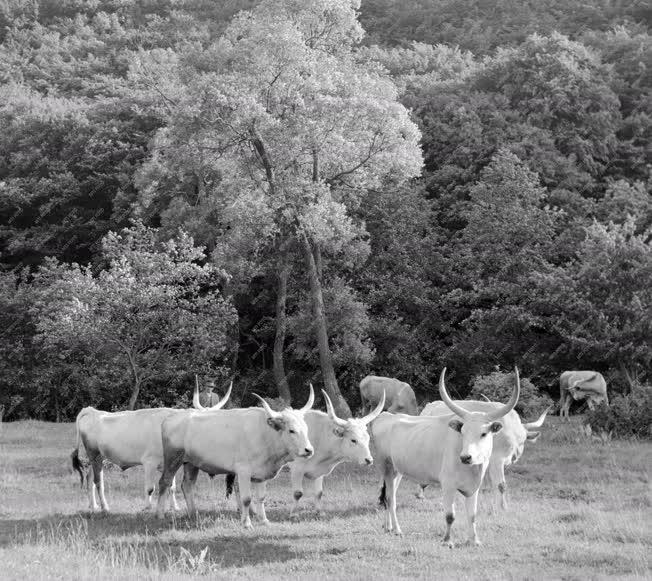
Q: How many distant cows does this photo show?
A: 2